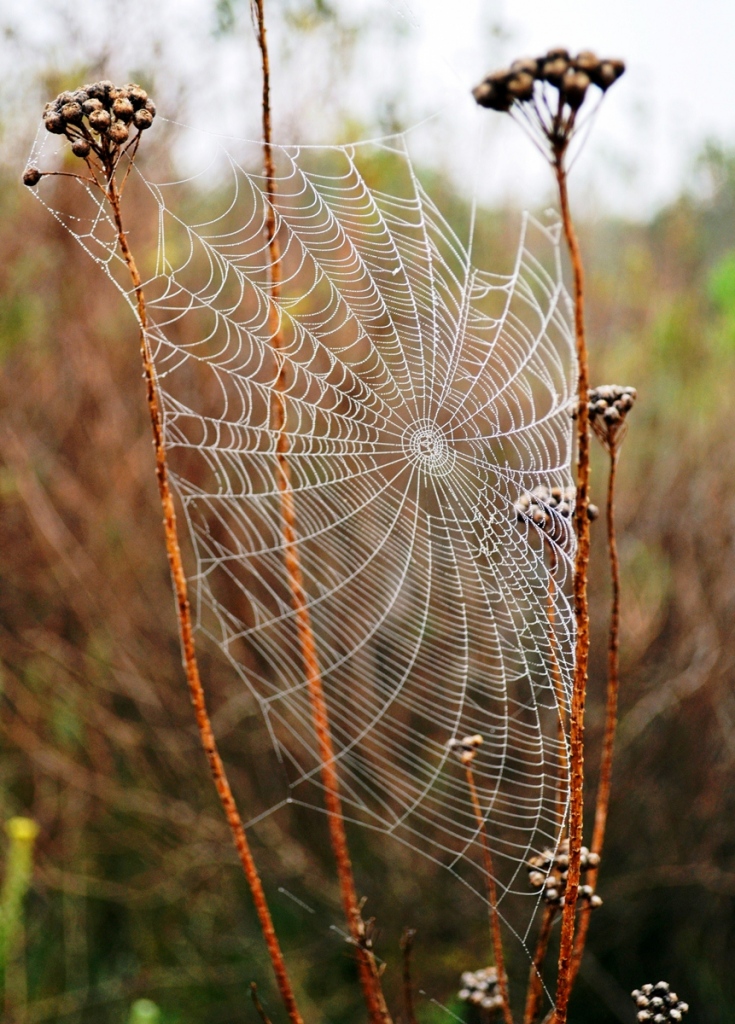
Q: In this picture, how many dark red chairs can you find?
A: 0